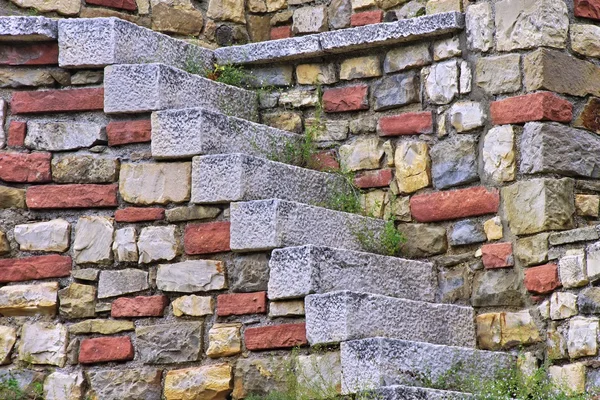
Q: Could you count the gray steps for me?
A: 9